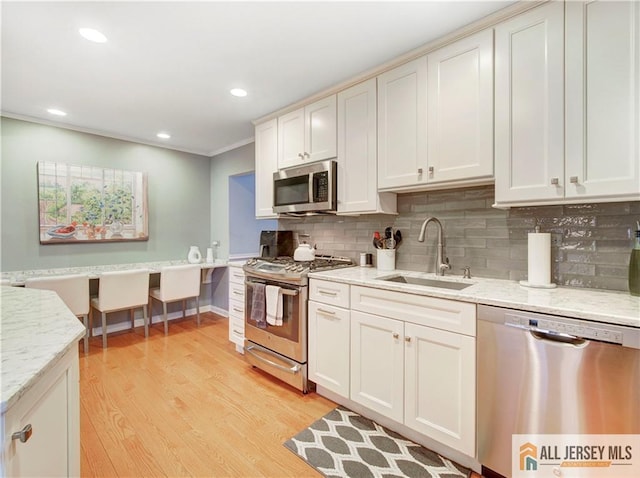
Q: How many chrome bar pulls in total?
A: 6